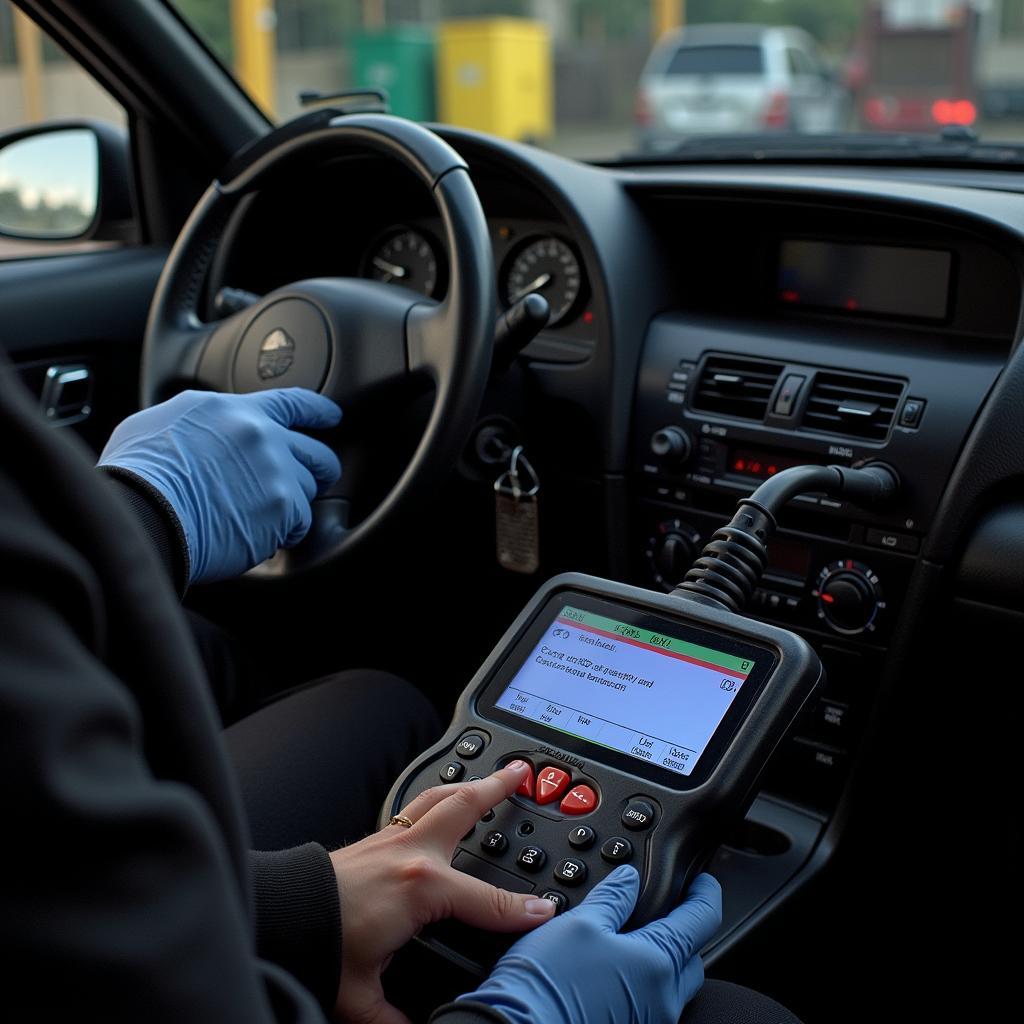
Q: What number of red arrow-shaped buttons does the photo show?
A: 3